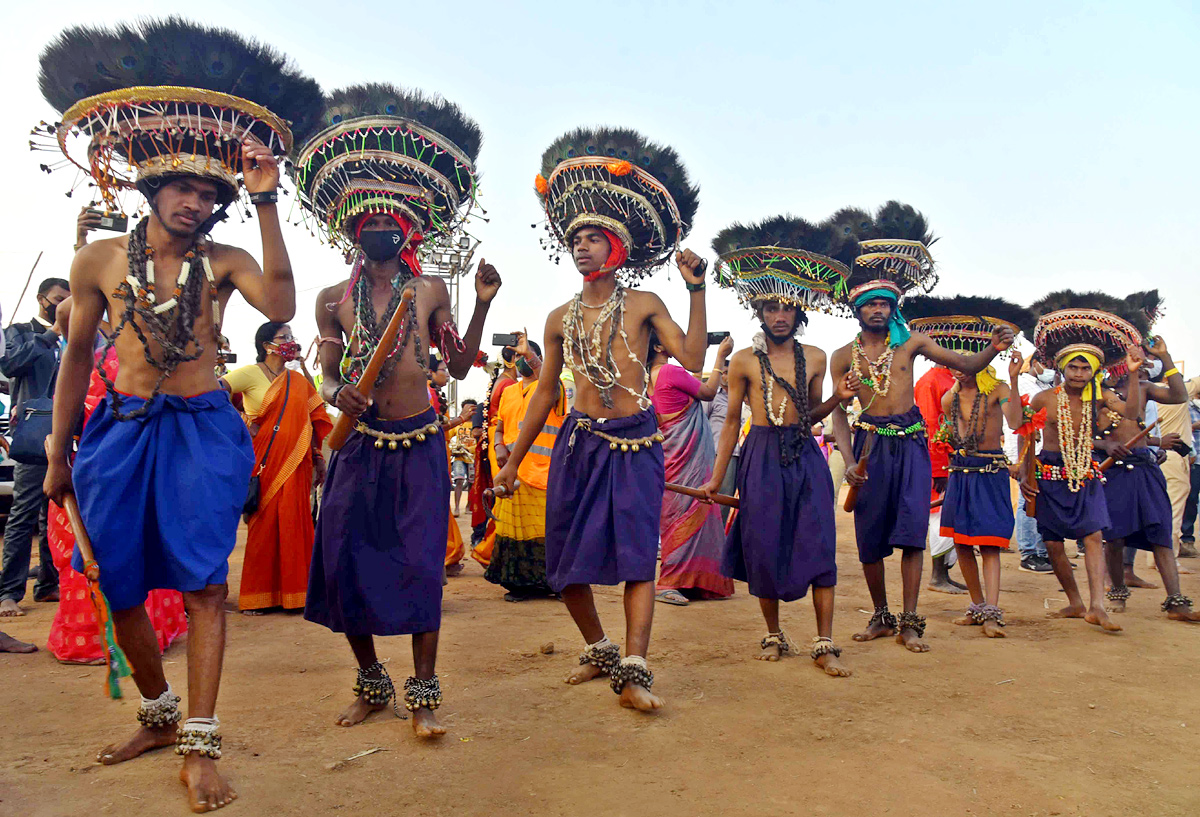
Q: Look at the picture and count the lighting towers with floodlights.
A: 1